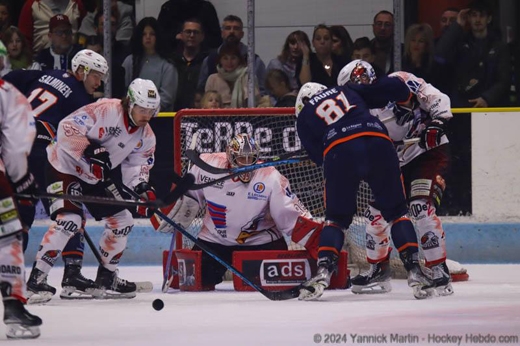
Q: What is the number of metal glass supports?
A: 3